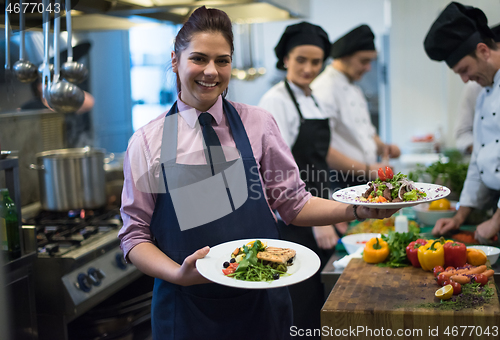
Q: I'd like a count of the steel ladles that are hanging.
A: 4